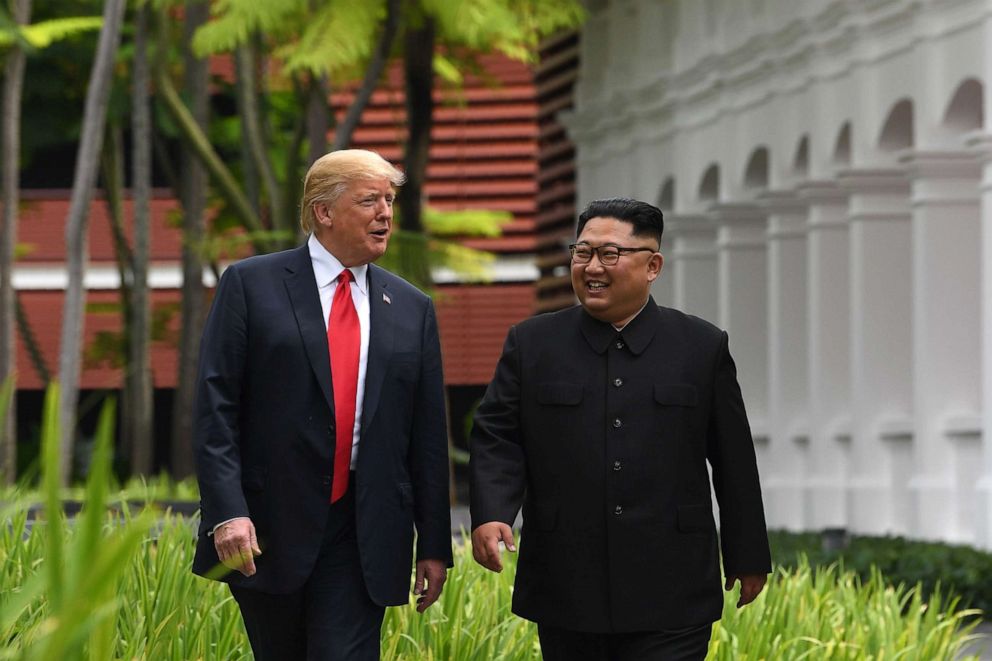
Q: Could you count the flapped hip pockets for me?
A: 4